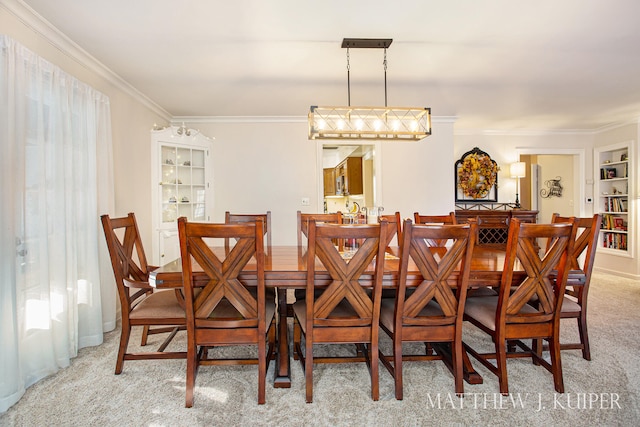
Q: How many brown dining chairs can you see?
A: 10